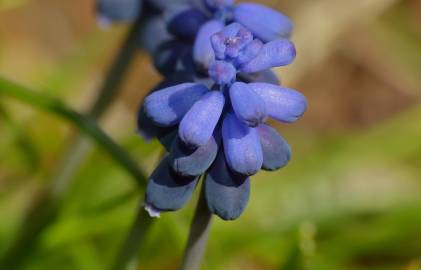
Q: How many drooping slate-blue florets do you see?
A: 4